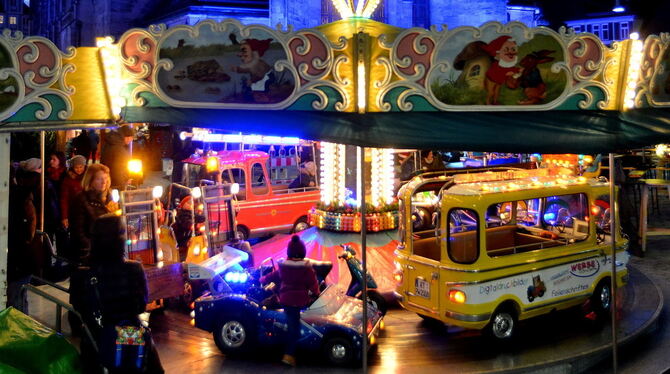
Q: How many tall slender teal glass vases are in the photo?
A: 0